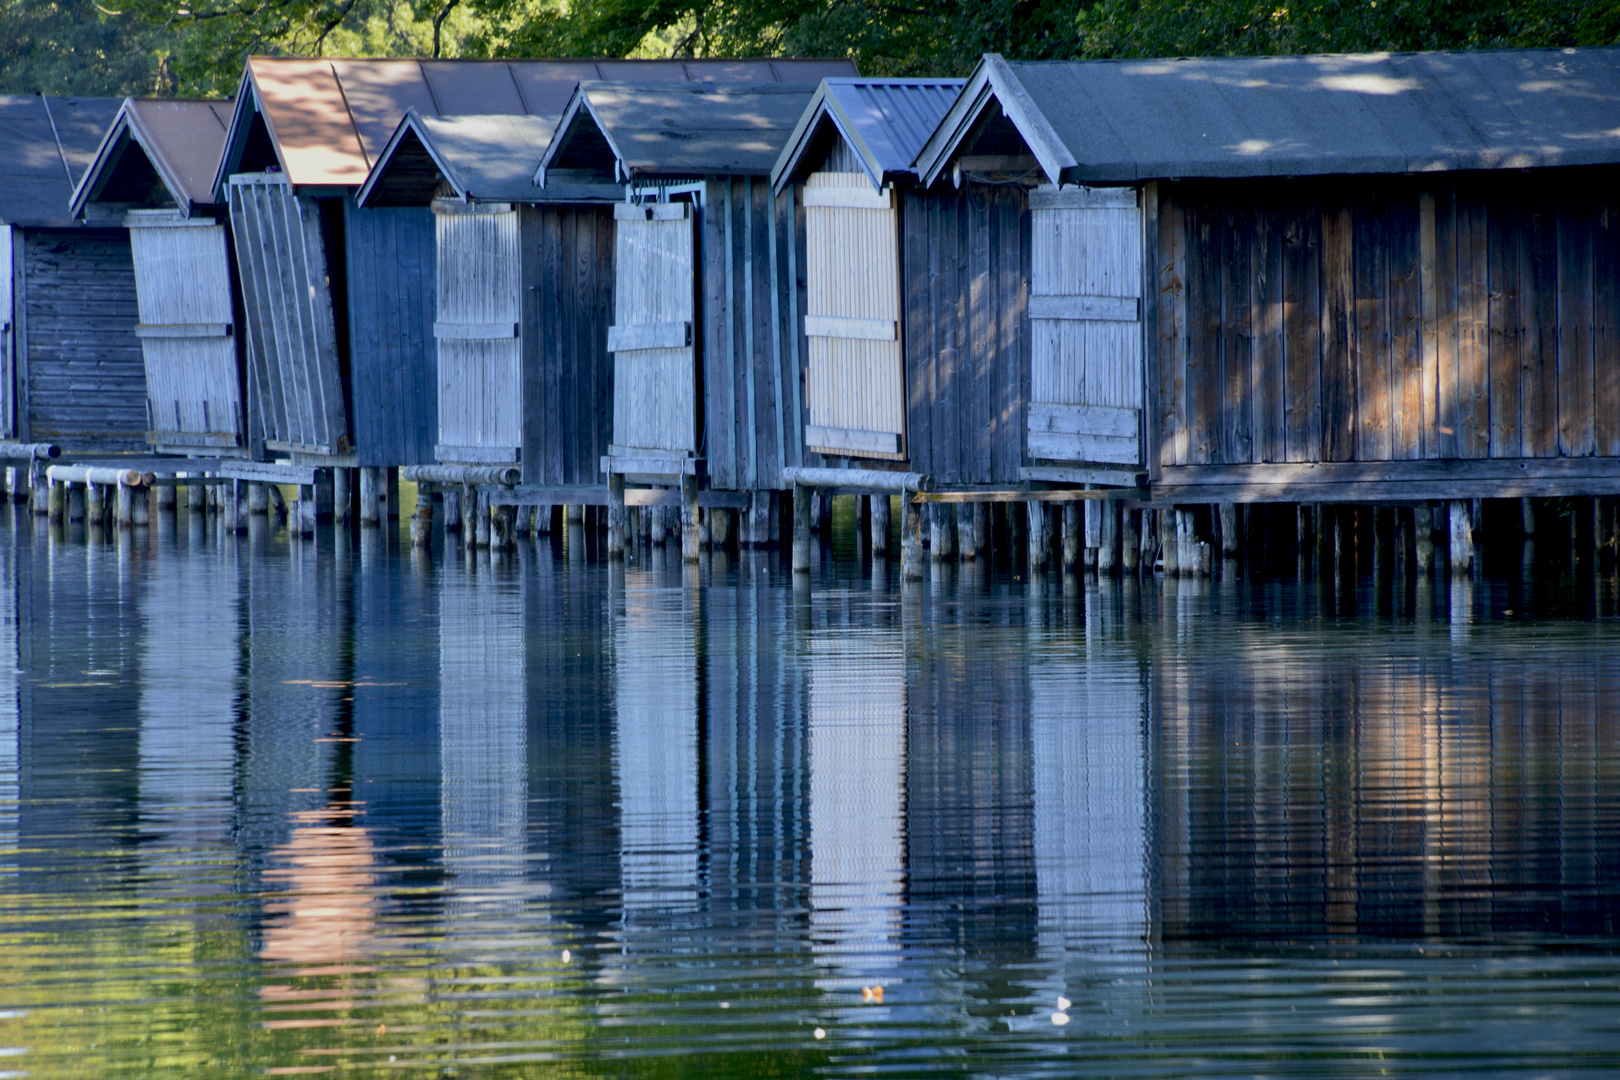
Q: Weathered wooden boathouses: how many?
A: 7